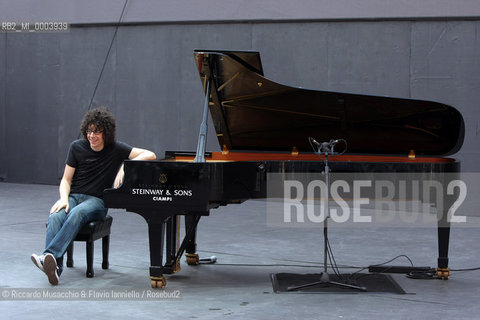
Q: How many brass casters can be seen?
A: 3